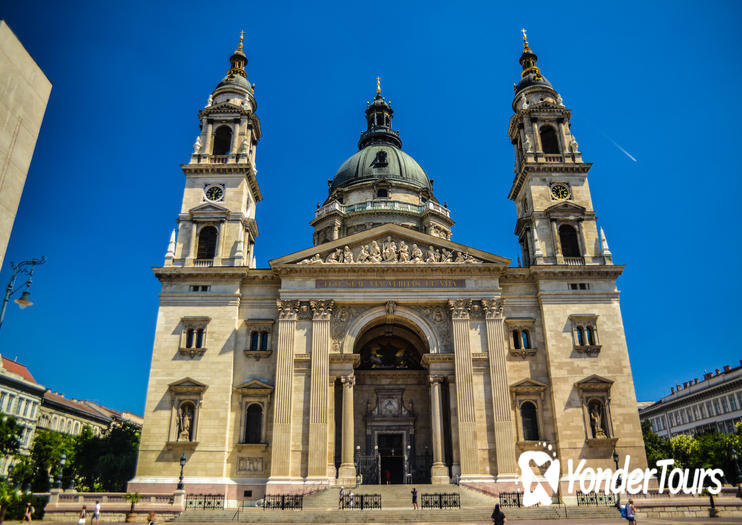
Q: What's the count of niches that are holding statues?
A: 2